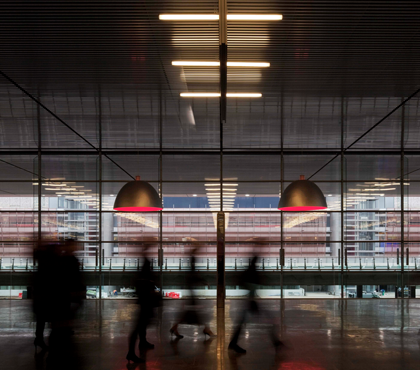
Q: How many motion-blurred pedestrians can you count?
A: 5